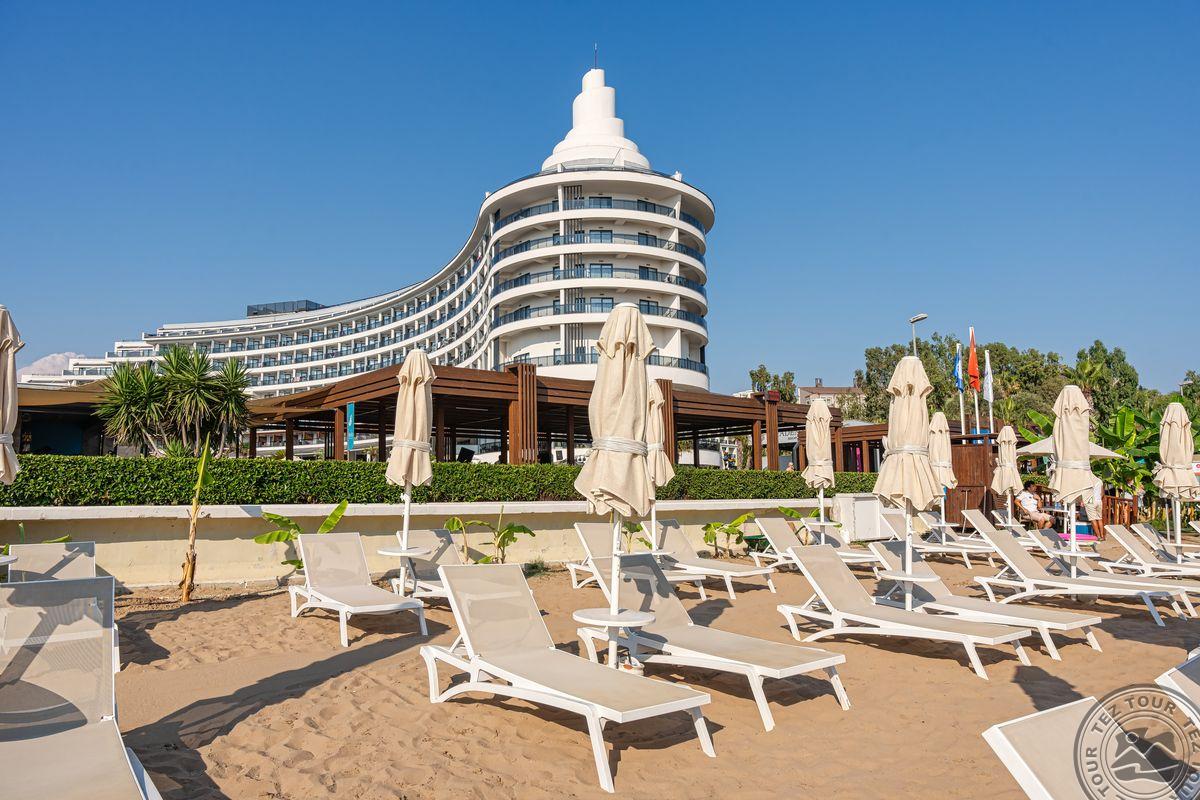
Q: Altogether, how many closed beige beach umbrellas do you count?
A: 10